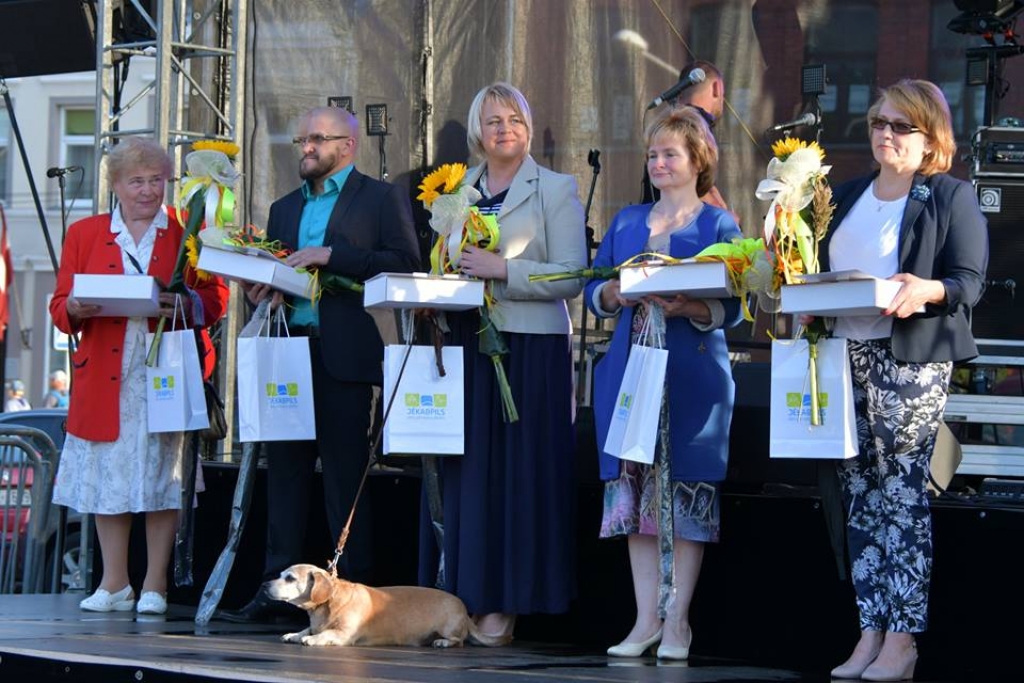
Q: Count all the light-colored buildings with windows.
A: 1